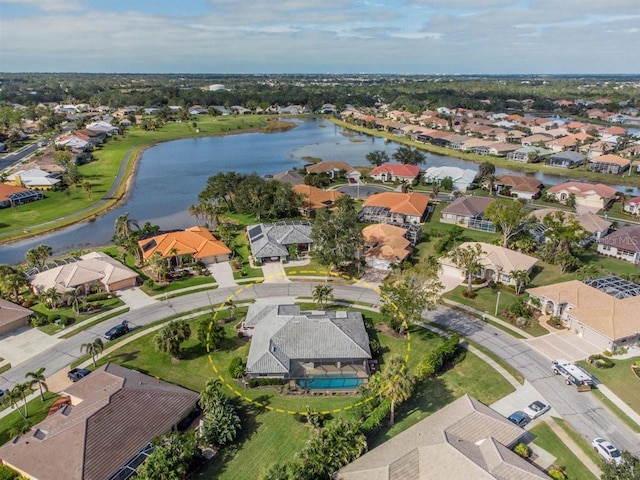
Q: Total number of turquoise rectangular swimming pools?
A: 1